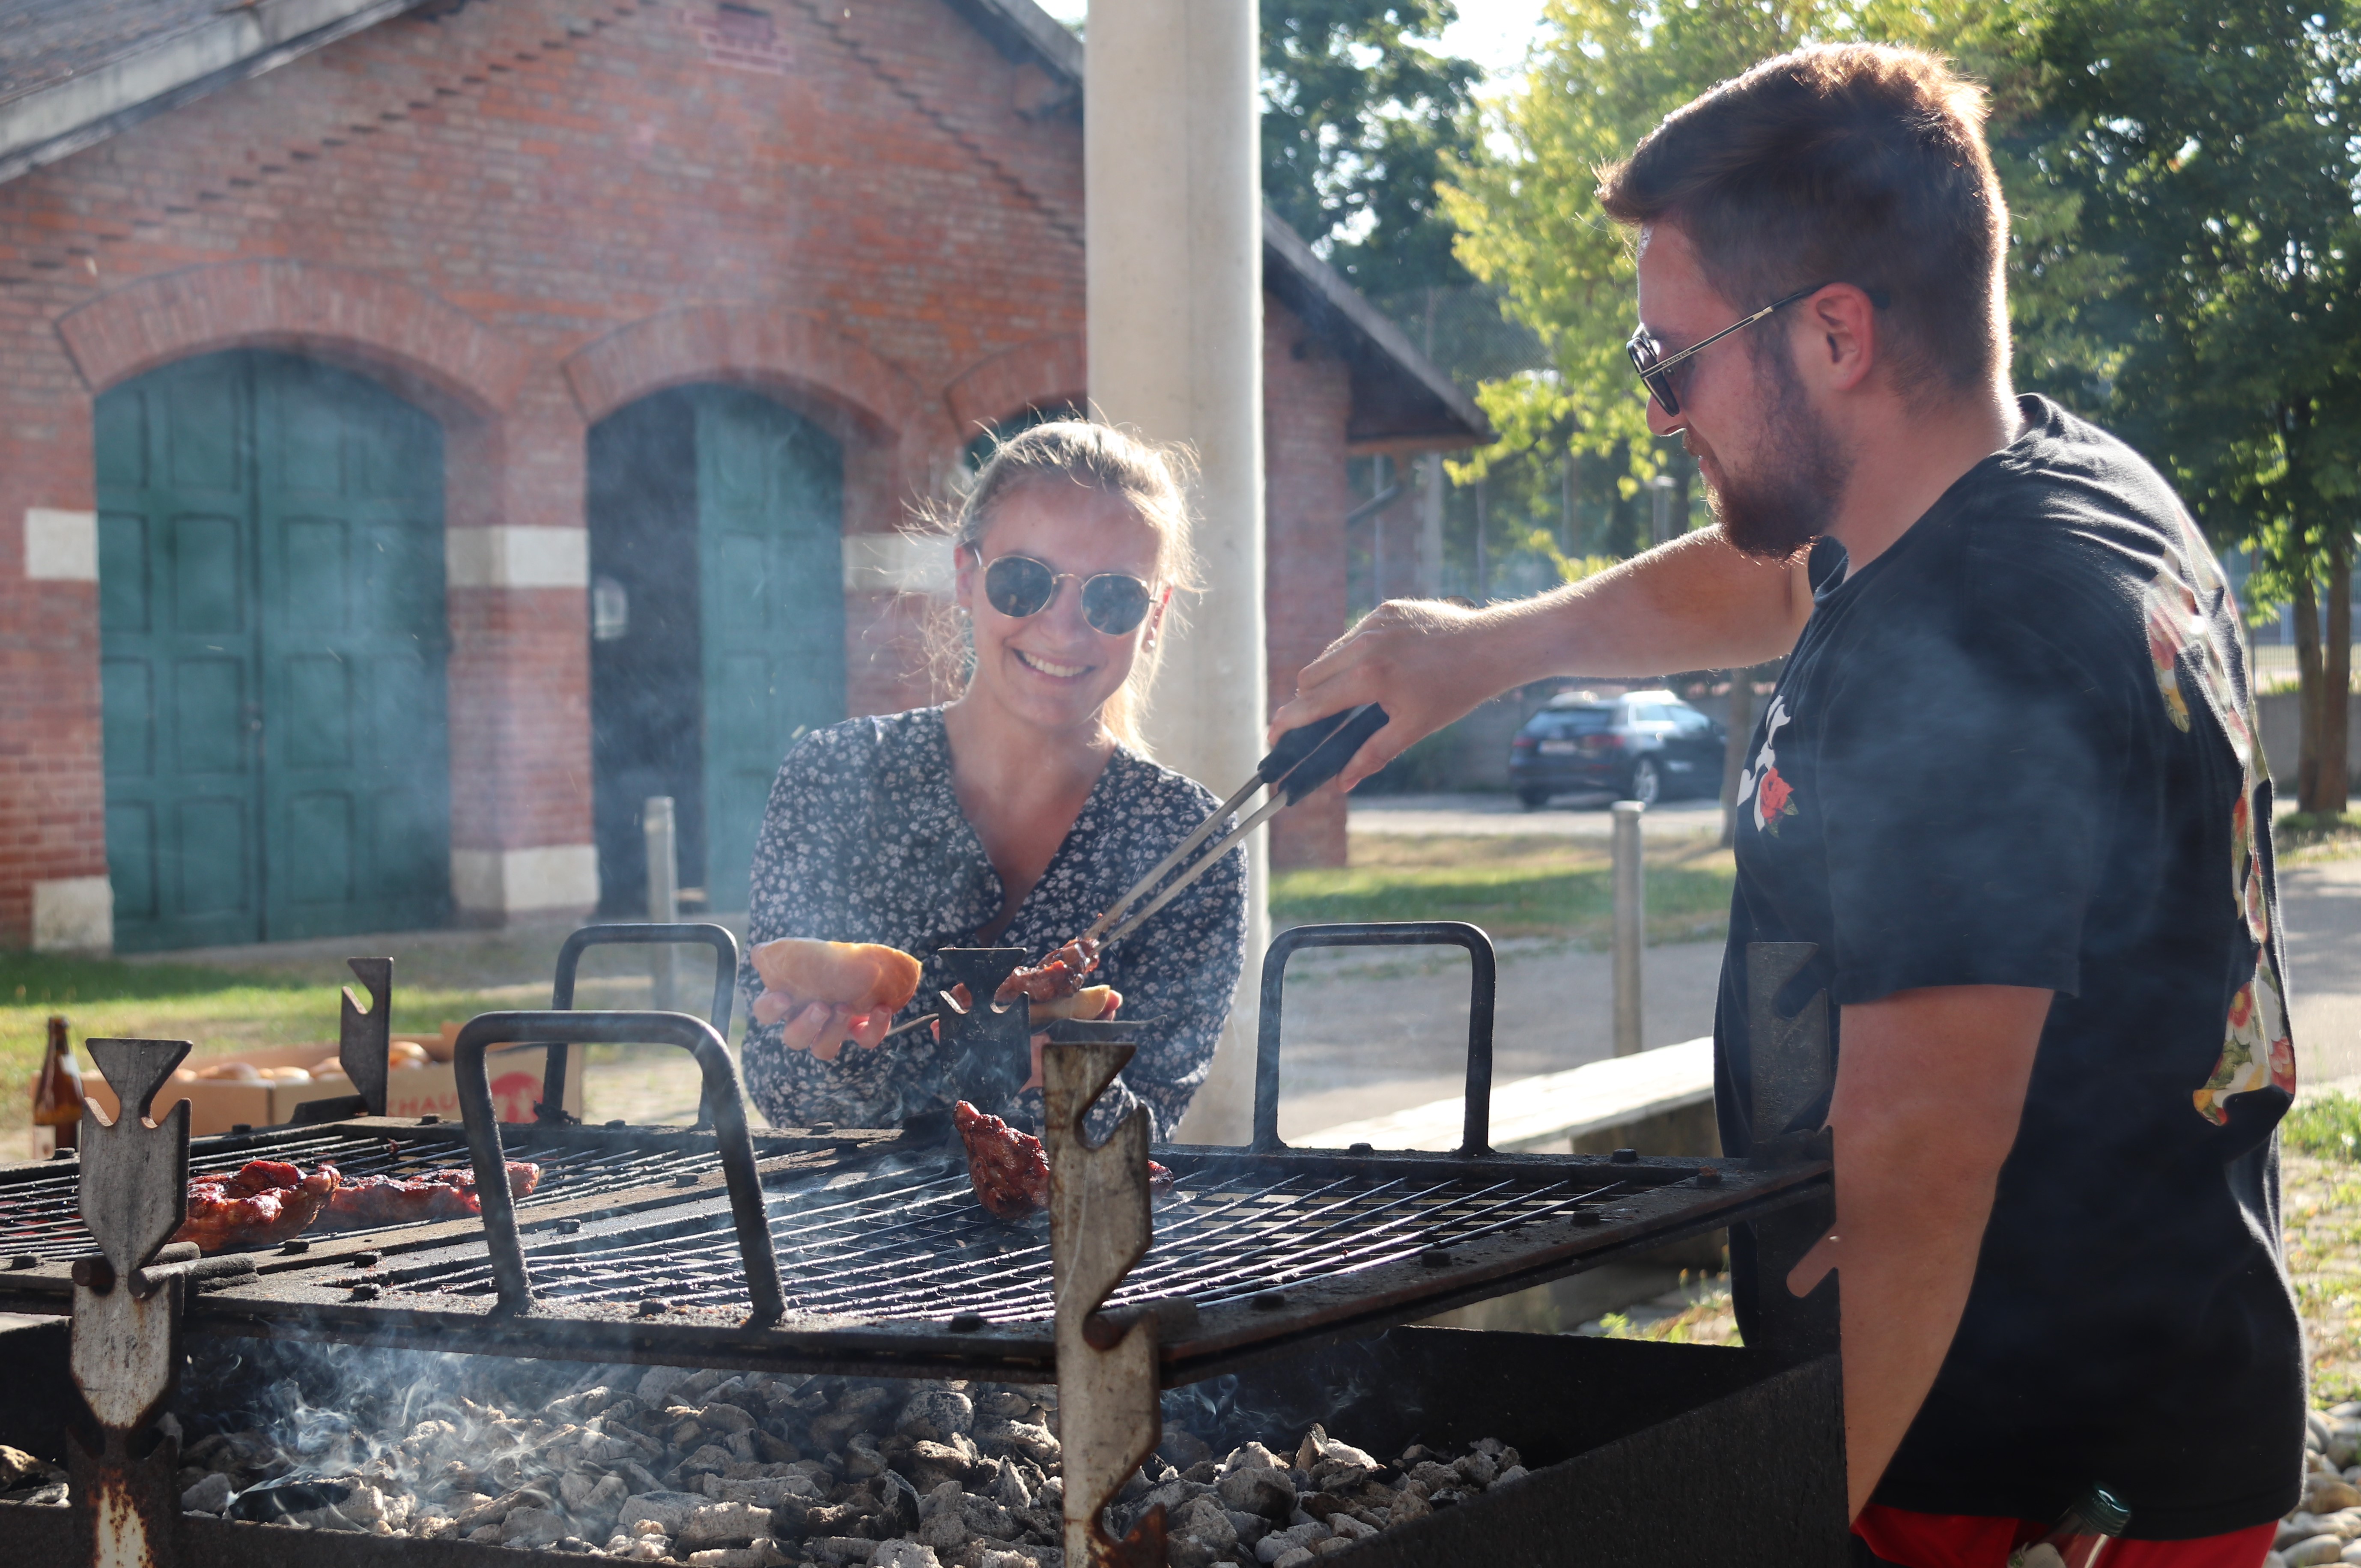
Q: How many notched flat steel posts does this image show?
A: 5